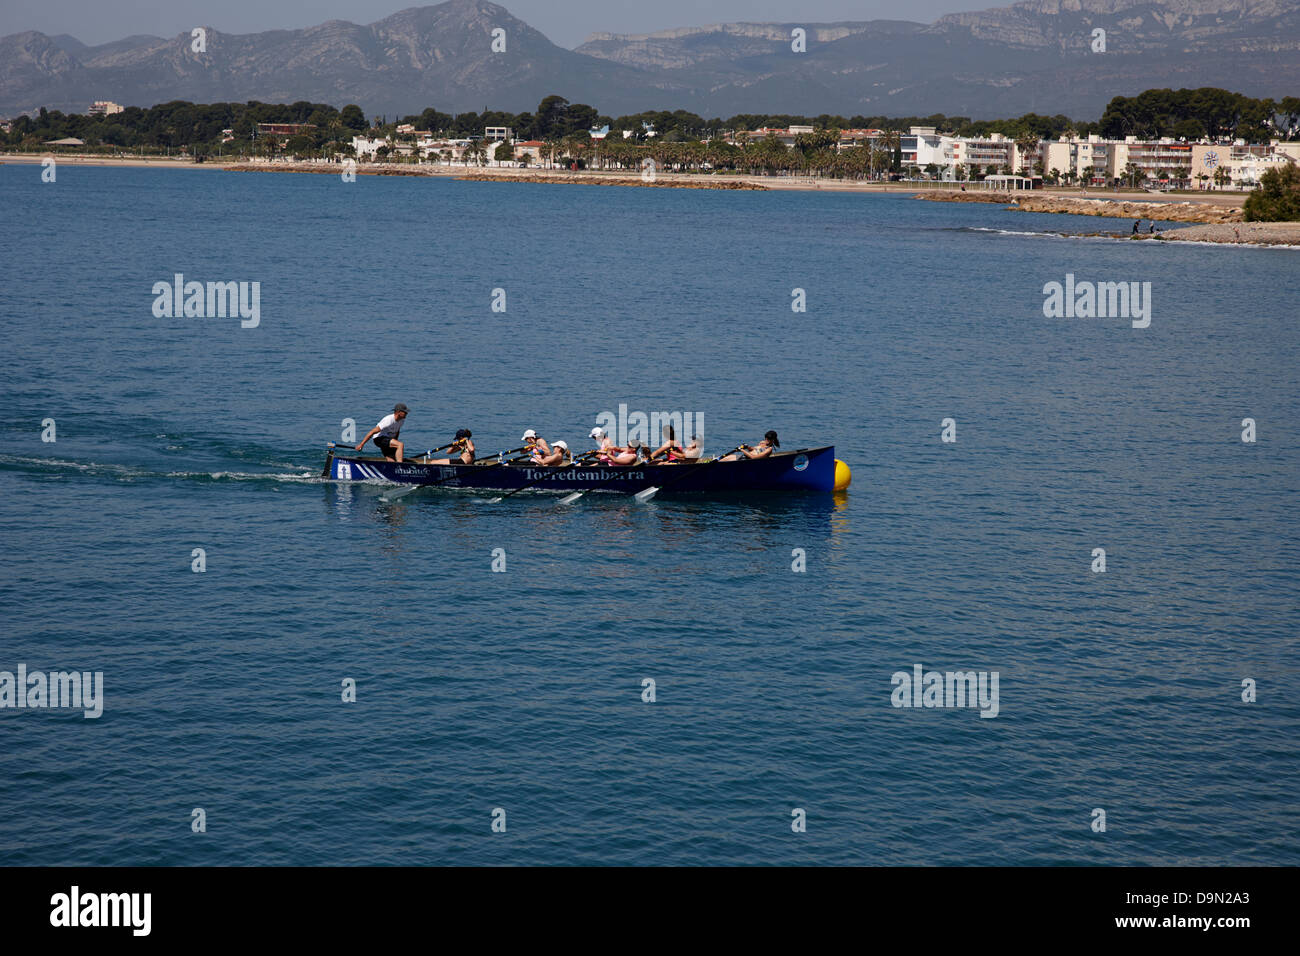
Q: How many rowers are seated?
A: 8